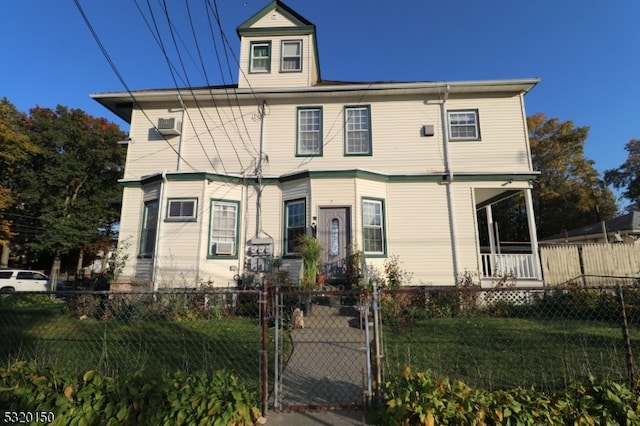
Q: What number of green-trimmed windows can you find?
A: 10